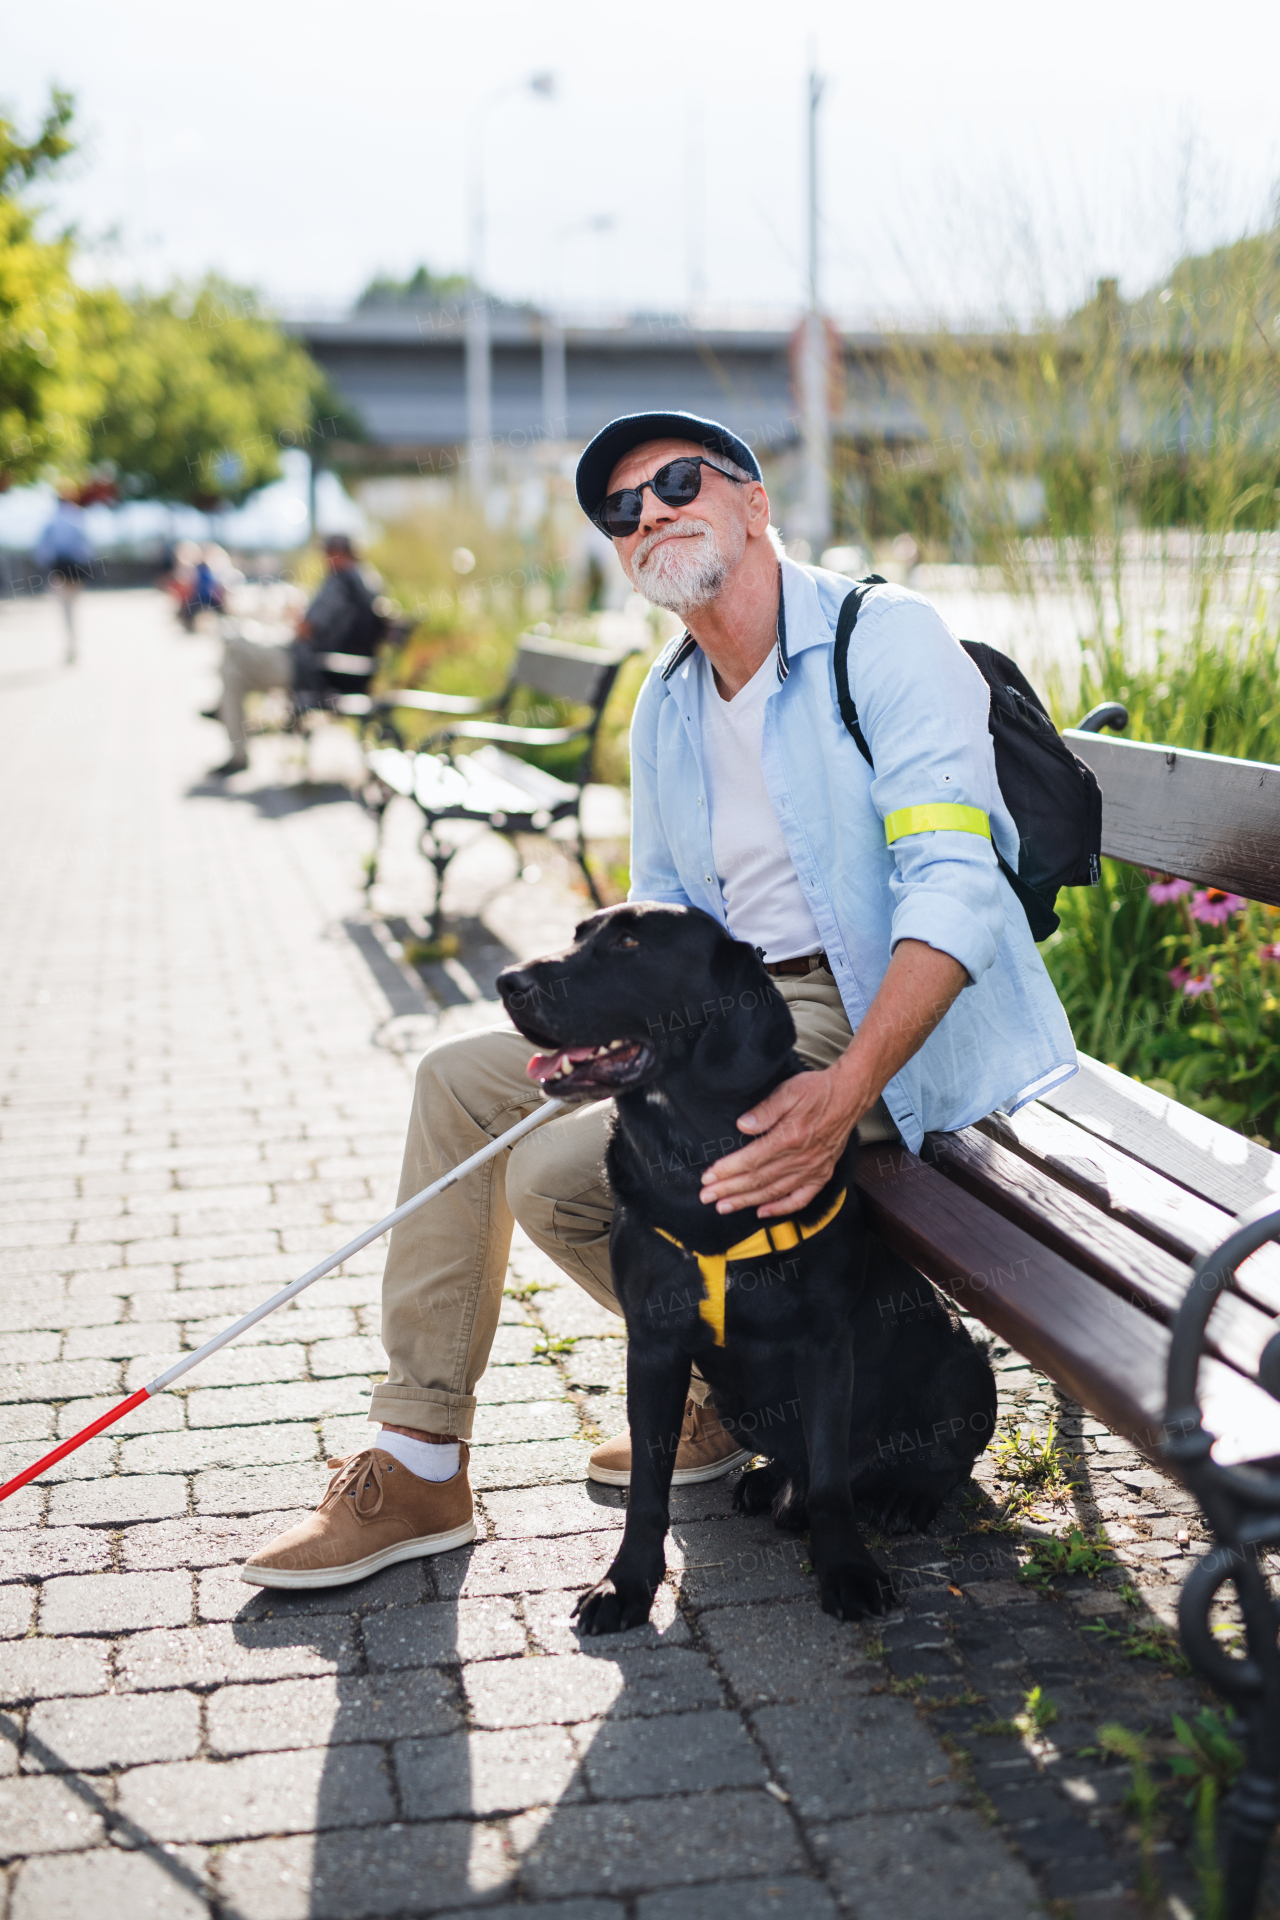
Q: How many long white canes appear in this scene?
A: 1